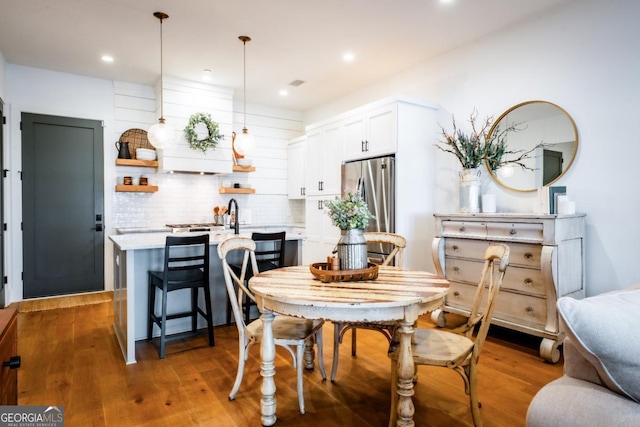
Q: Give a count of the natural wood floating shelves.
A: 4